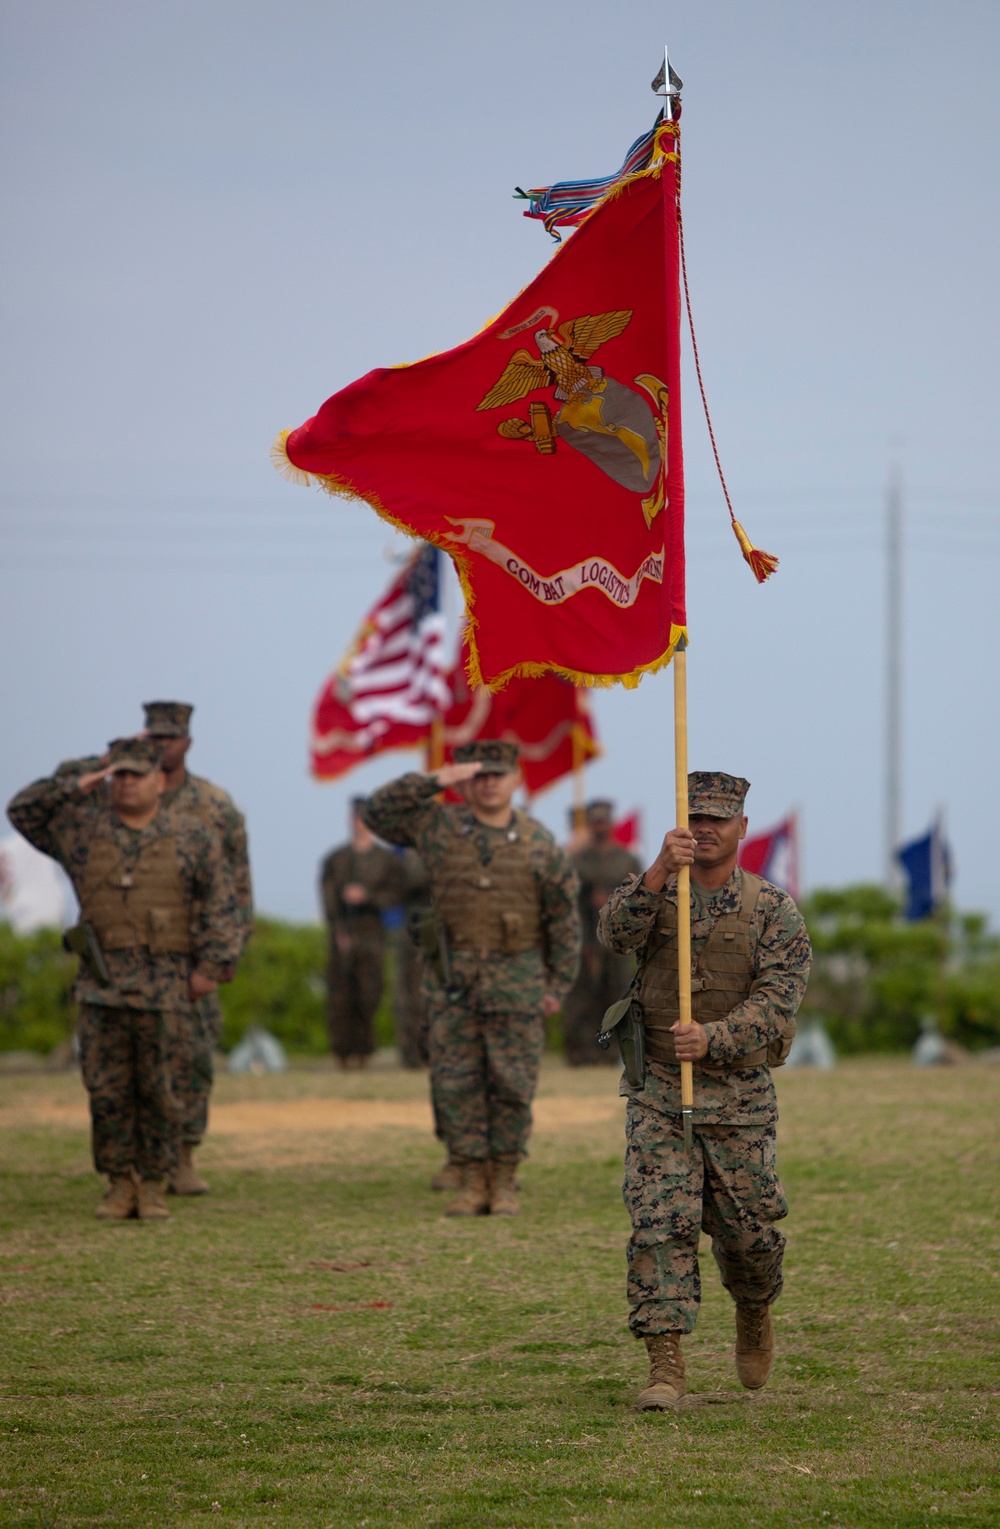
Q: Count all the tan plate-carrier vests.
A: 3